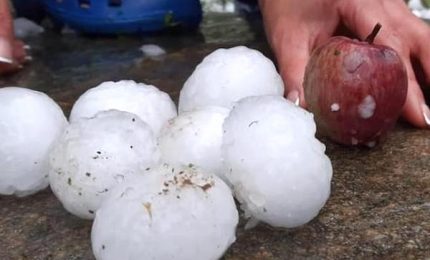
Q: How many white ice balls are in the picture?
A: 7